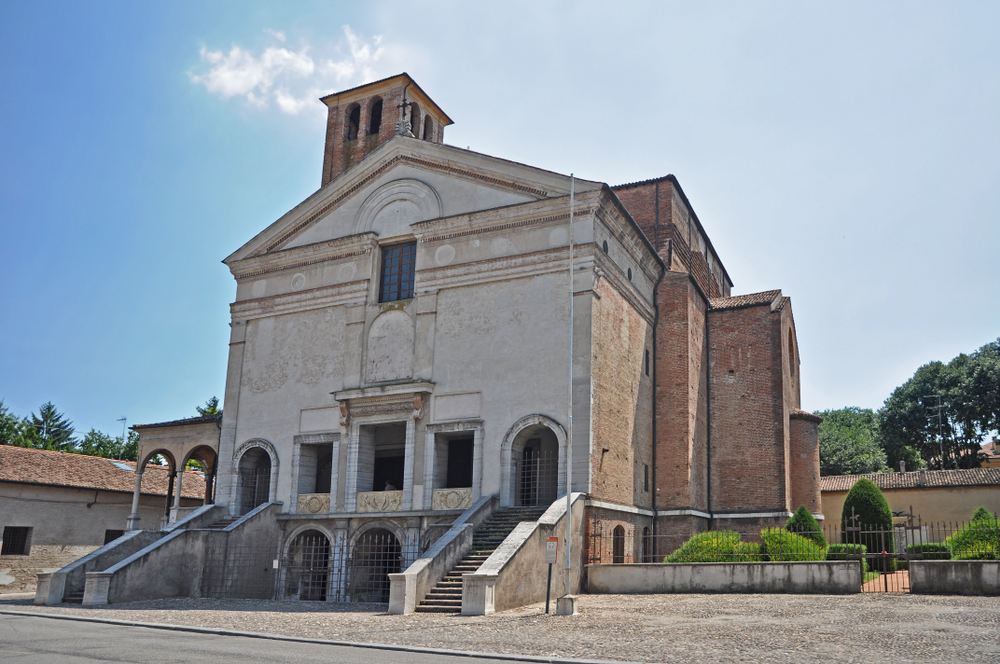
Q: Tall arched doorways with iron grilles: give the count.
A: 4